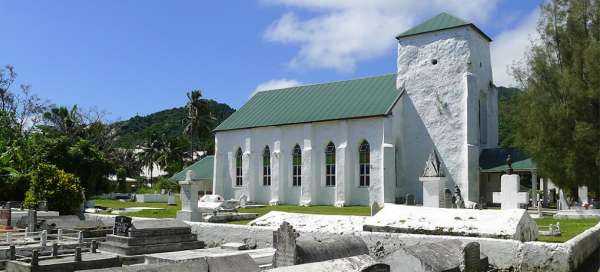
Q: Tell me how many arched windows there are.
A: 5